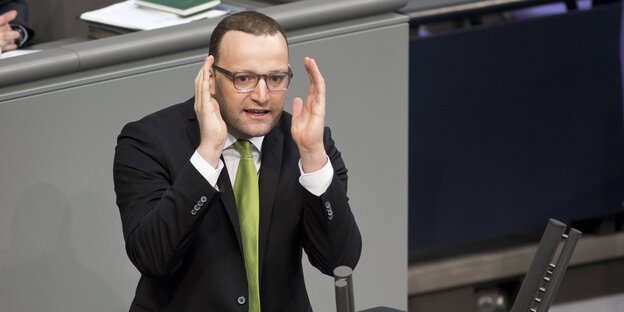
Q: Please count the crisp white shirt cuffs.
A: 2